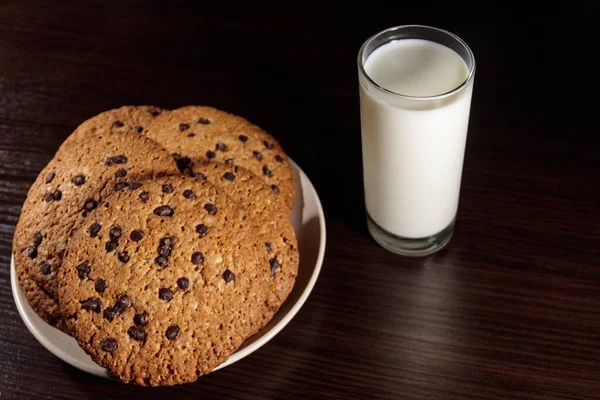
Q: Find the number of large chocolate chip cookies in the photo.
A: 5